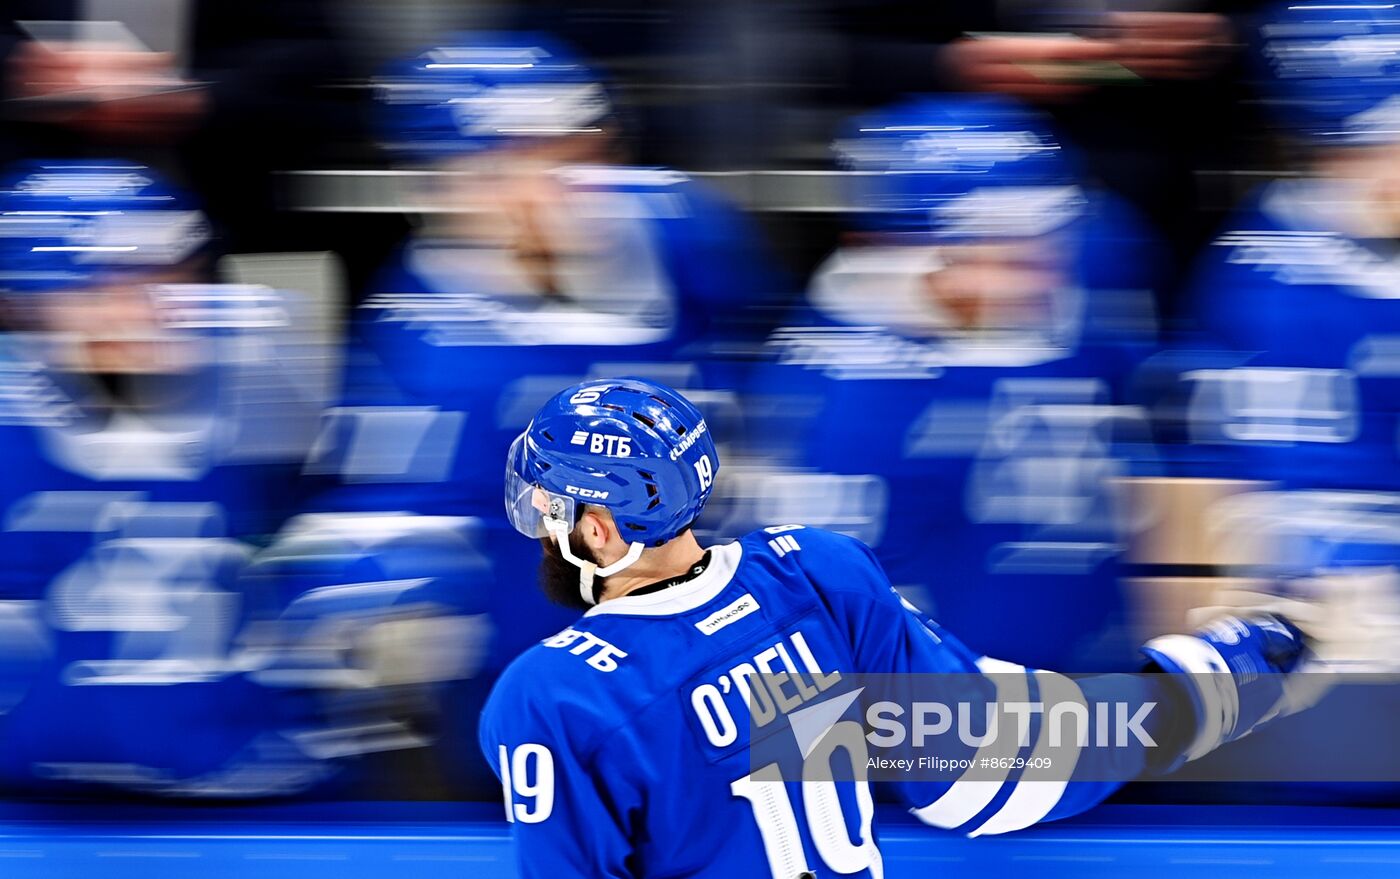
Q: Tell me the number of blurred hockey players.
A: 4